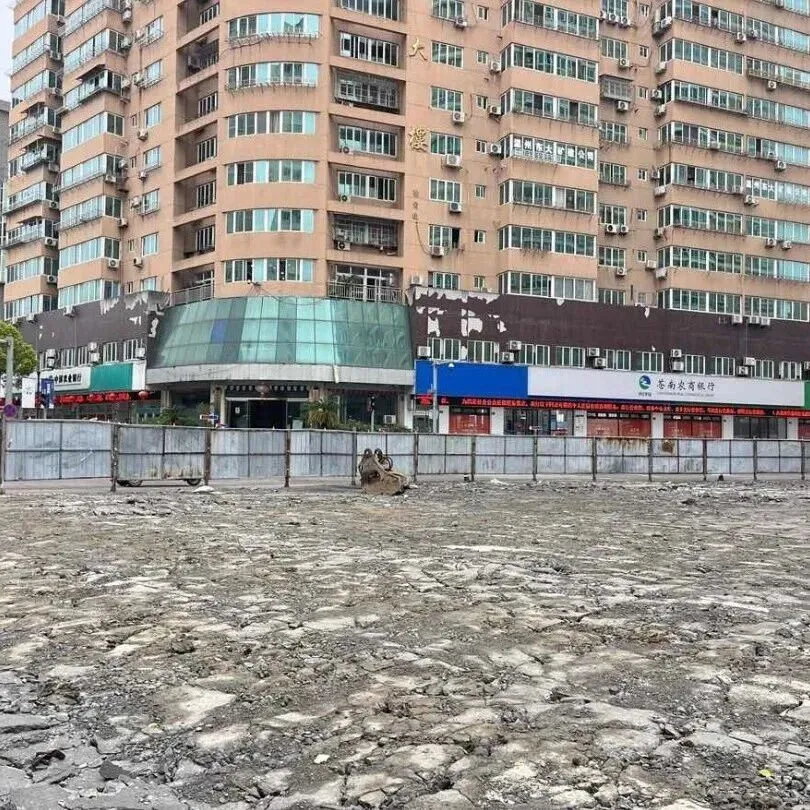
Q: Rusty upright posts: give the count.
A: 13